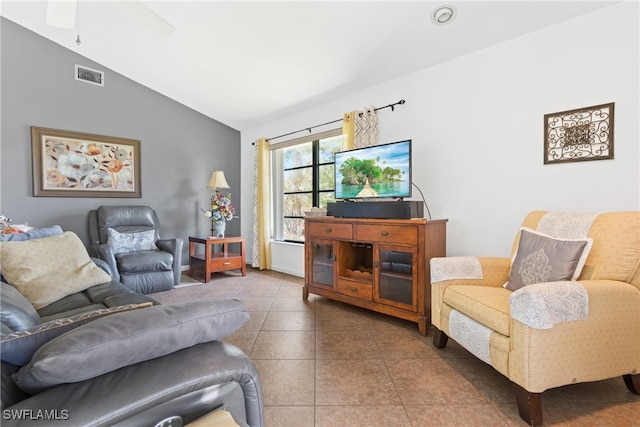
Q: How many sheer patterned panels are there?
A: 2